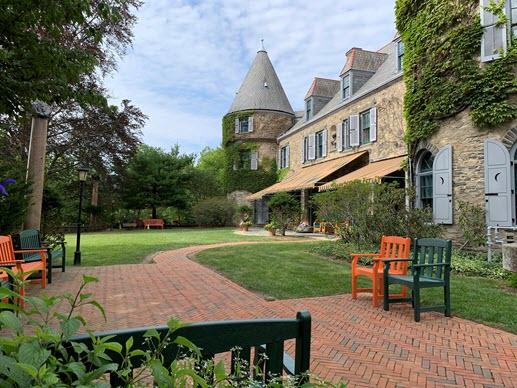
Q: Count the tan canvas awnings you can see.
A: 2